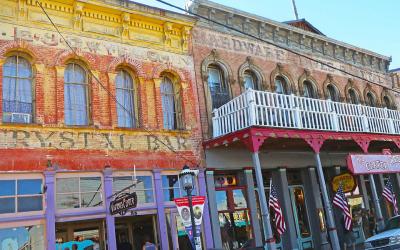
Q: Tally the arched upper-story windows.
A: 12